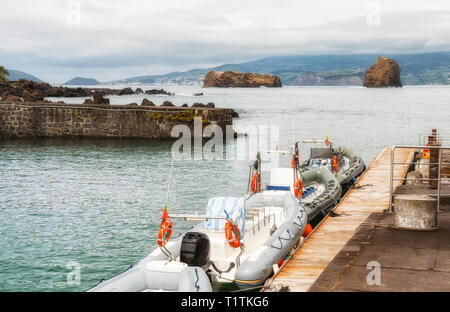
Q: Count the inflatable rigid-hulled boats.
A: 4